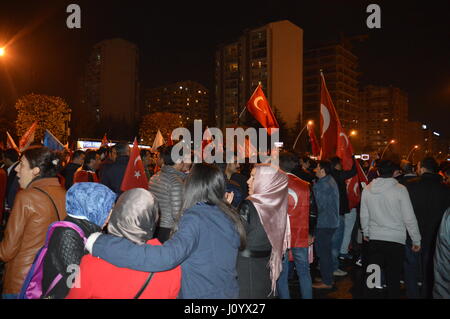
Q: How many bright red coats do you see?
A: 1